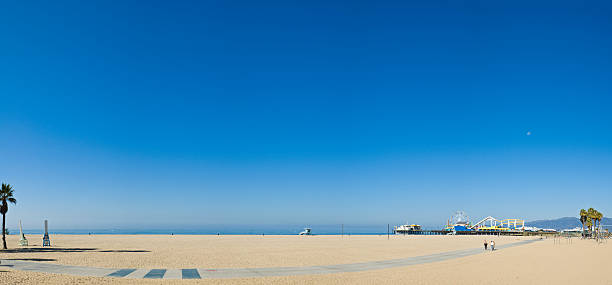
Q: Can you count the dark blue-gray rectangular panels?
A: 3